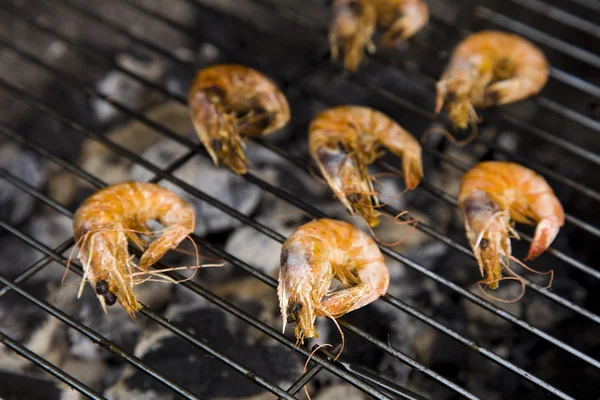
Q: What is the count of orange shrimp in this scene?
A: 7